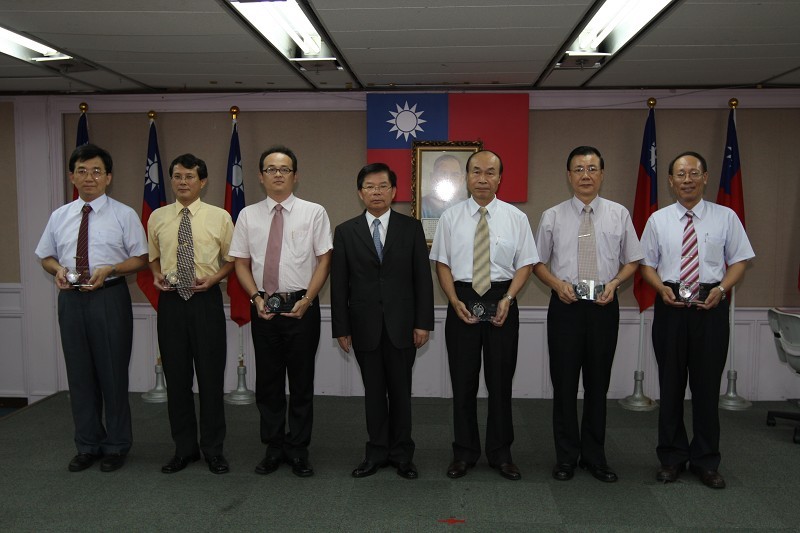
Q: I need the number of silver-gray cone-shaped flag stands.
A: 4